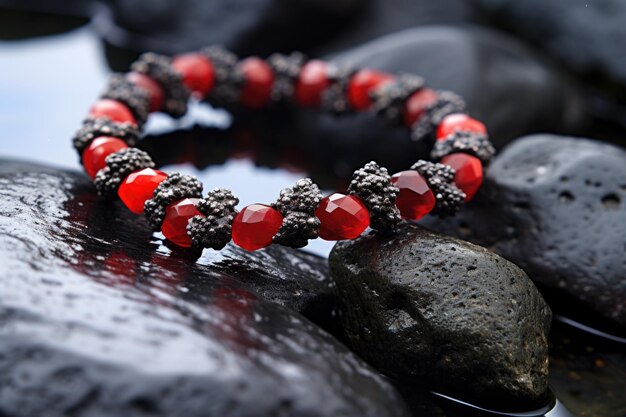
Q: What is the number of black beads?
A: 15